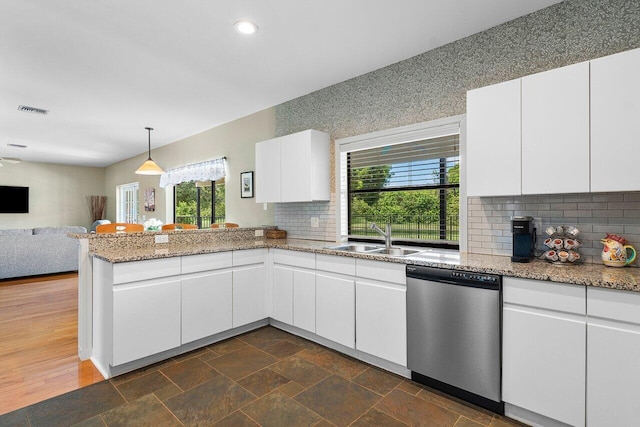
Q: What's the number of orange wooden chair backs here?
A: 3